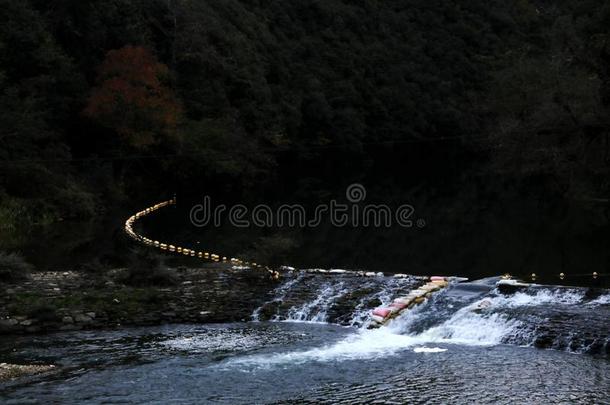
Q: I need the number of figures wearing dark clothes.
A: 0